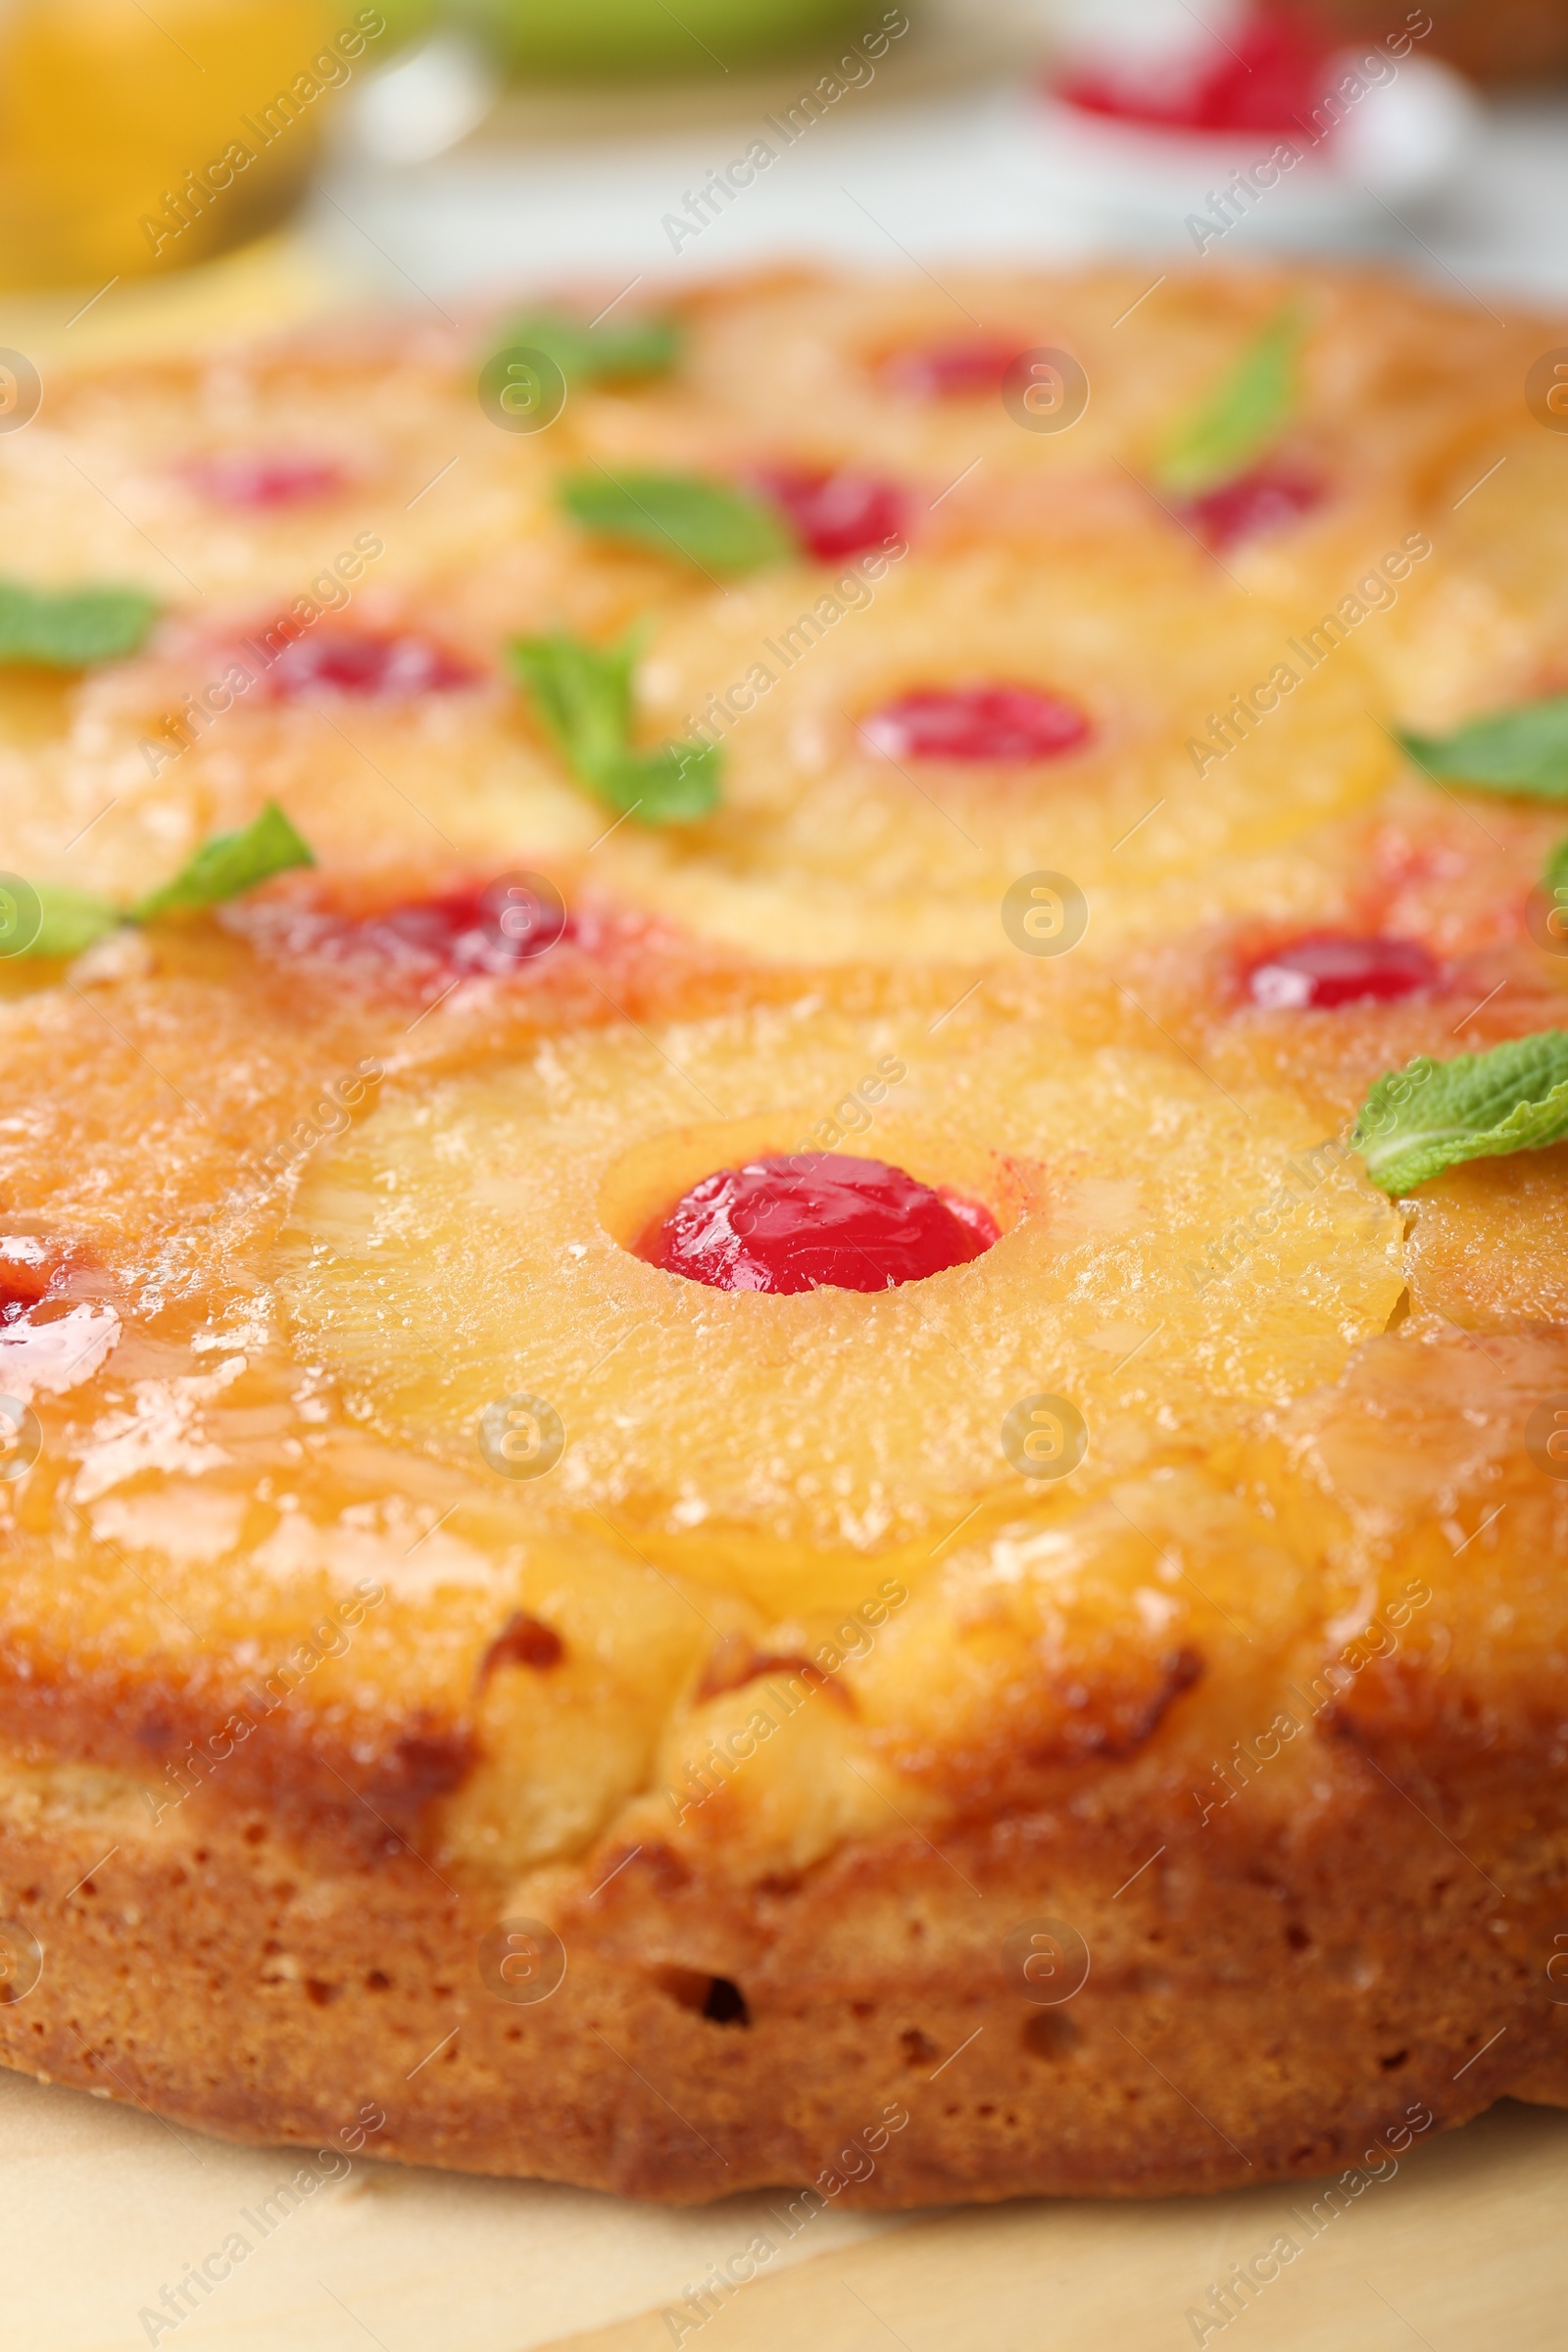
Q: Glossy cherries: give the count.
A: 10